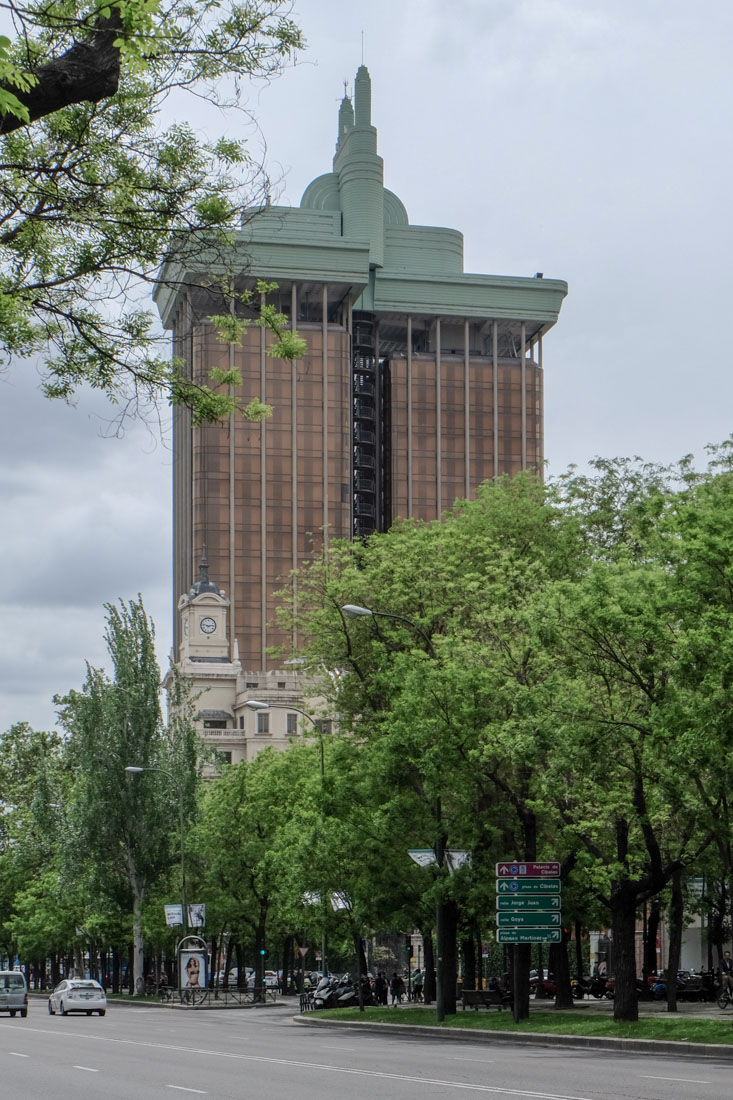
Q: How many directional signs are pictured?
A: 5